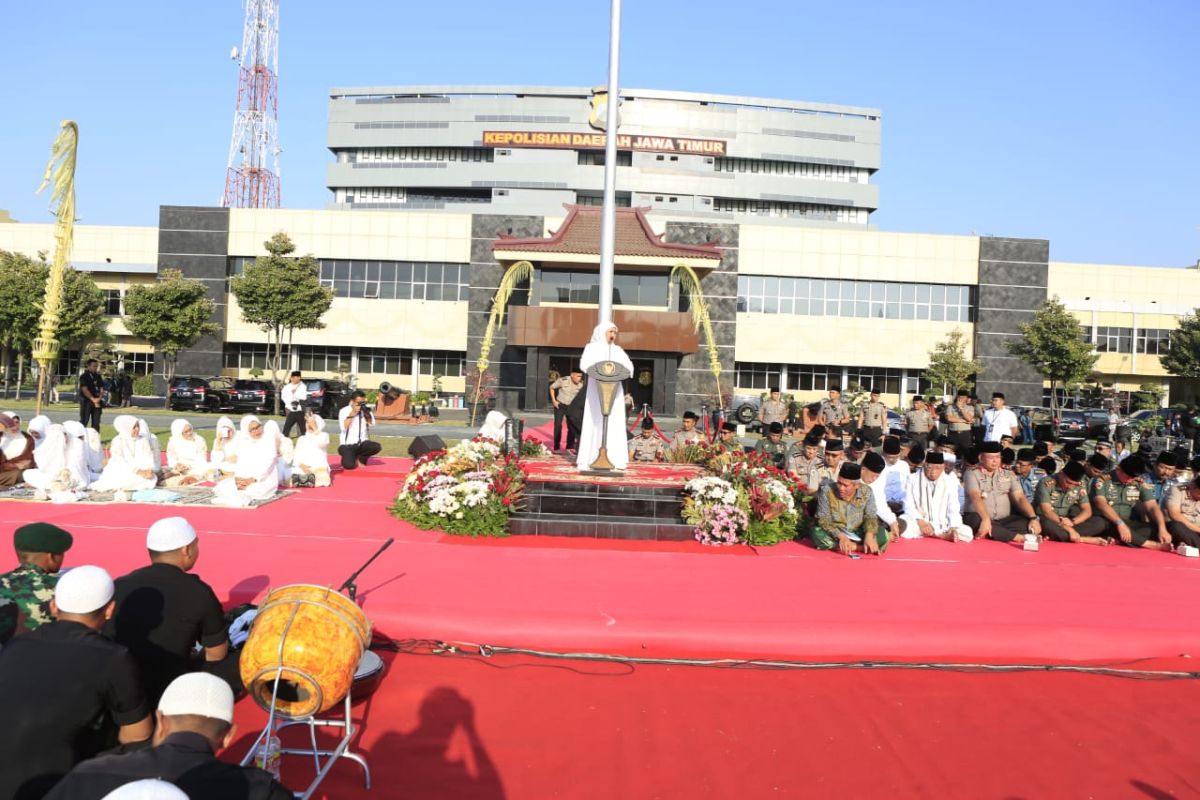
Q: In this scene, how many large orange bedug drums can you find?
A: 1